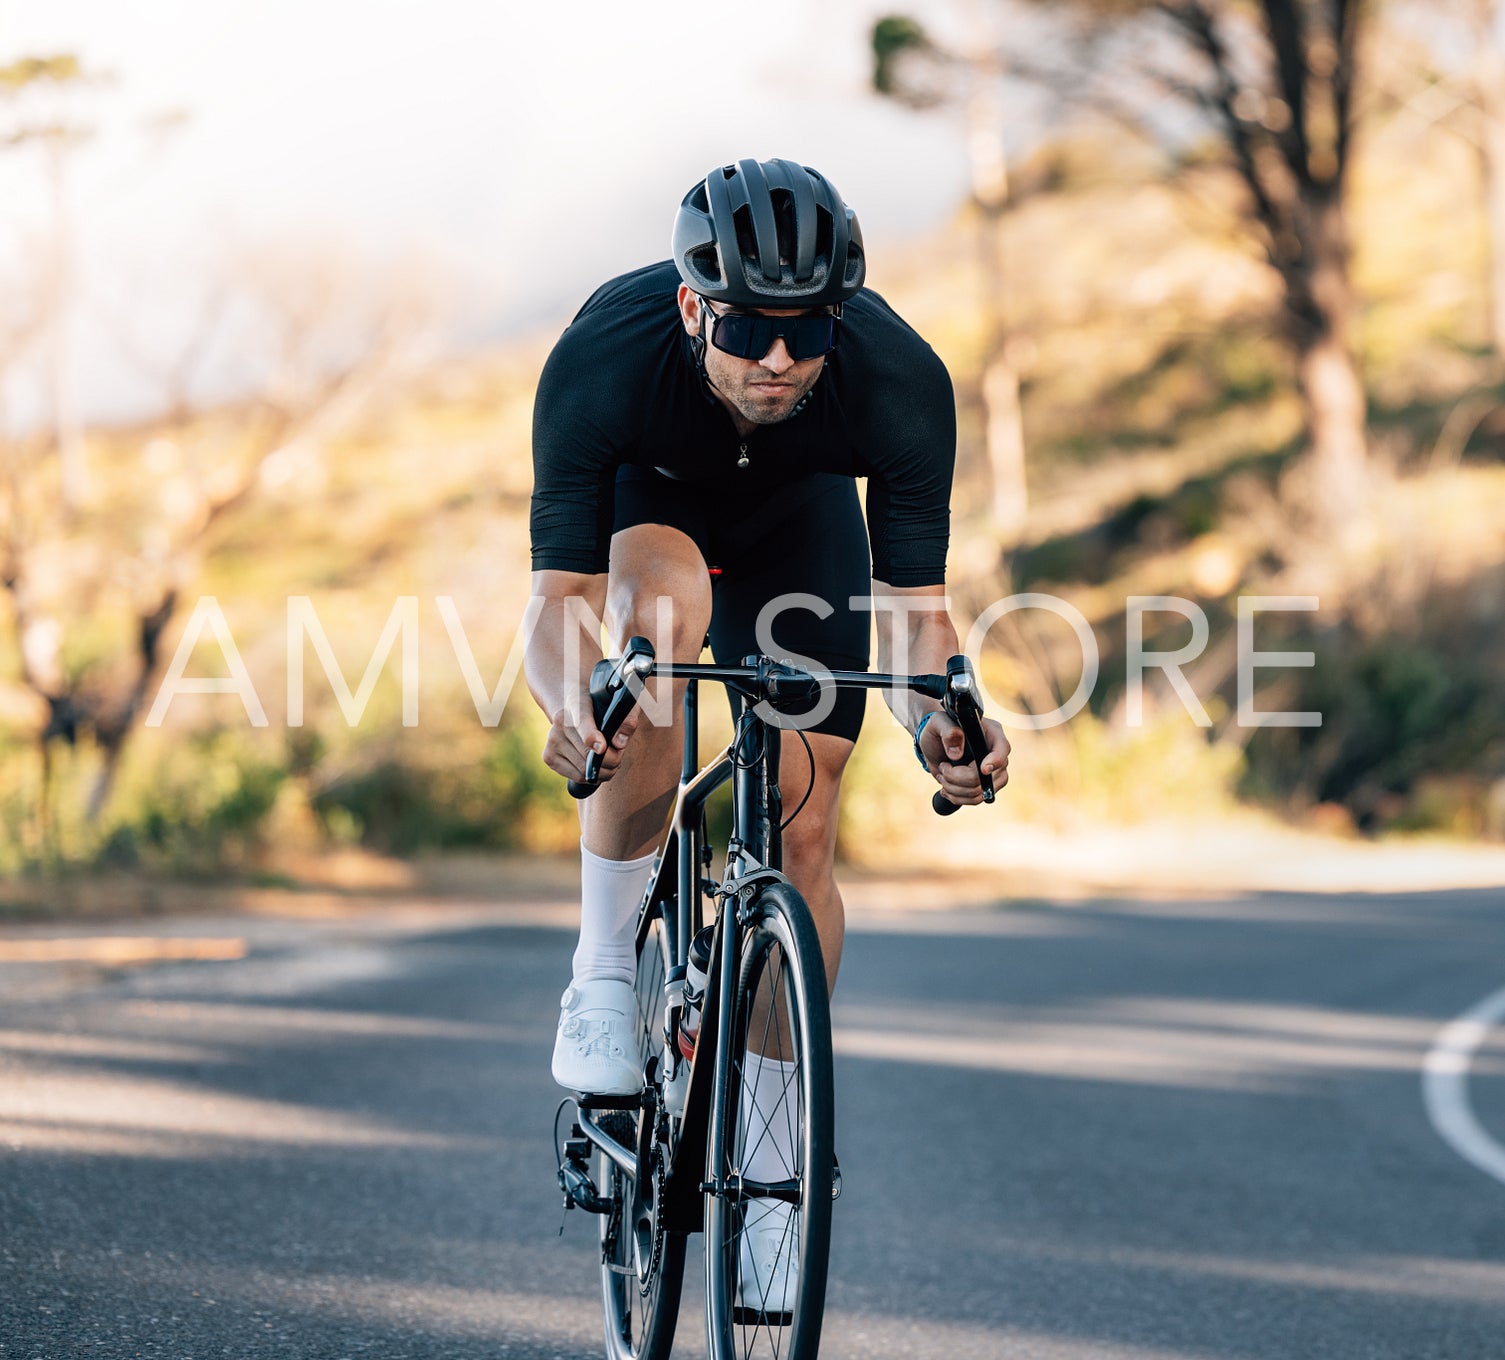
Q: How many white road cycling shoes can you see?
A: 2